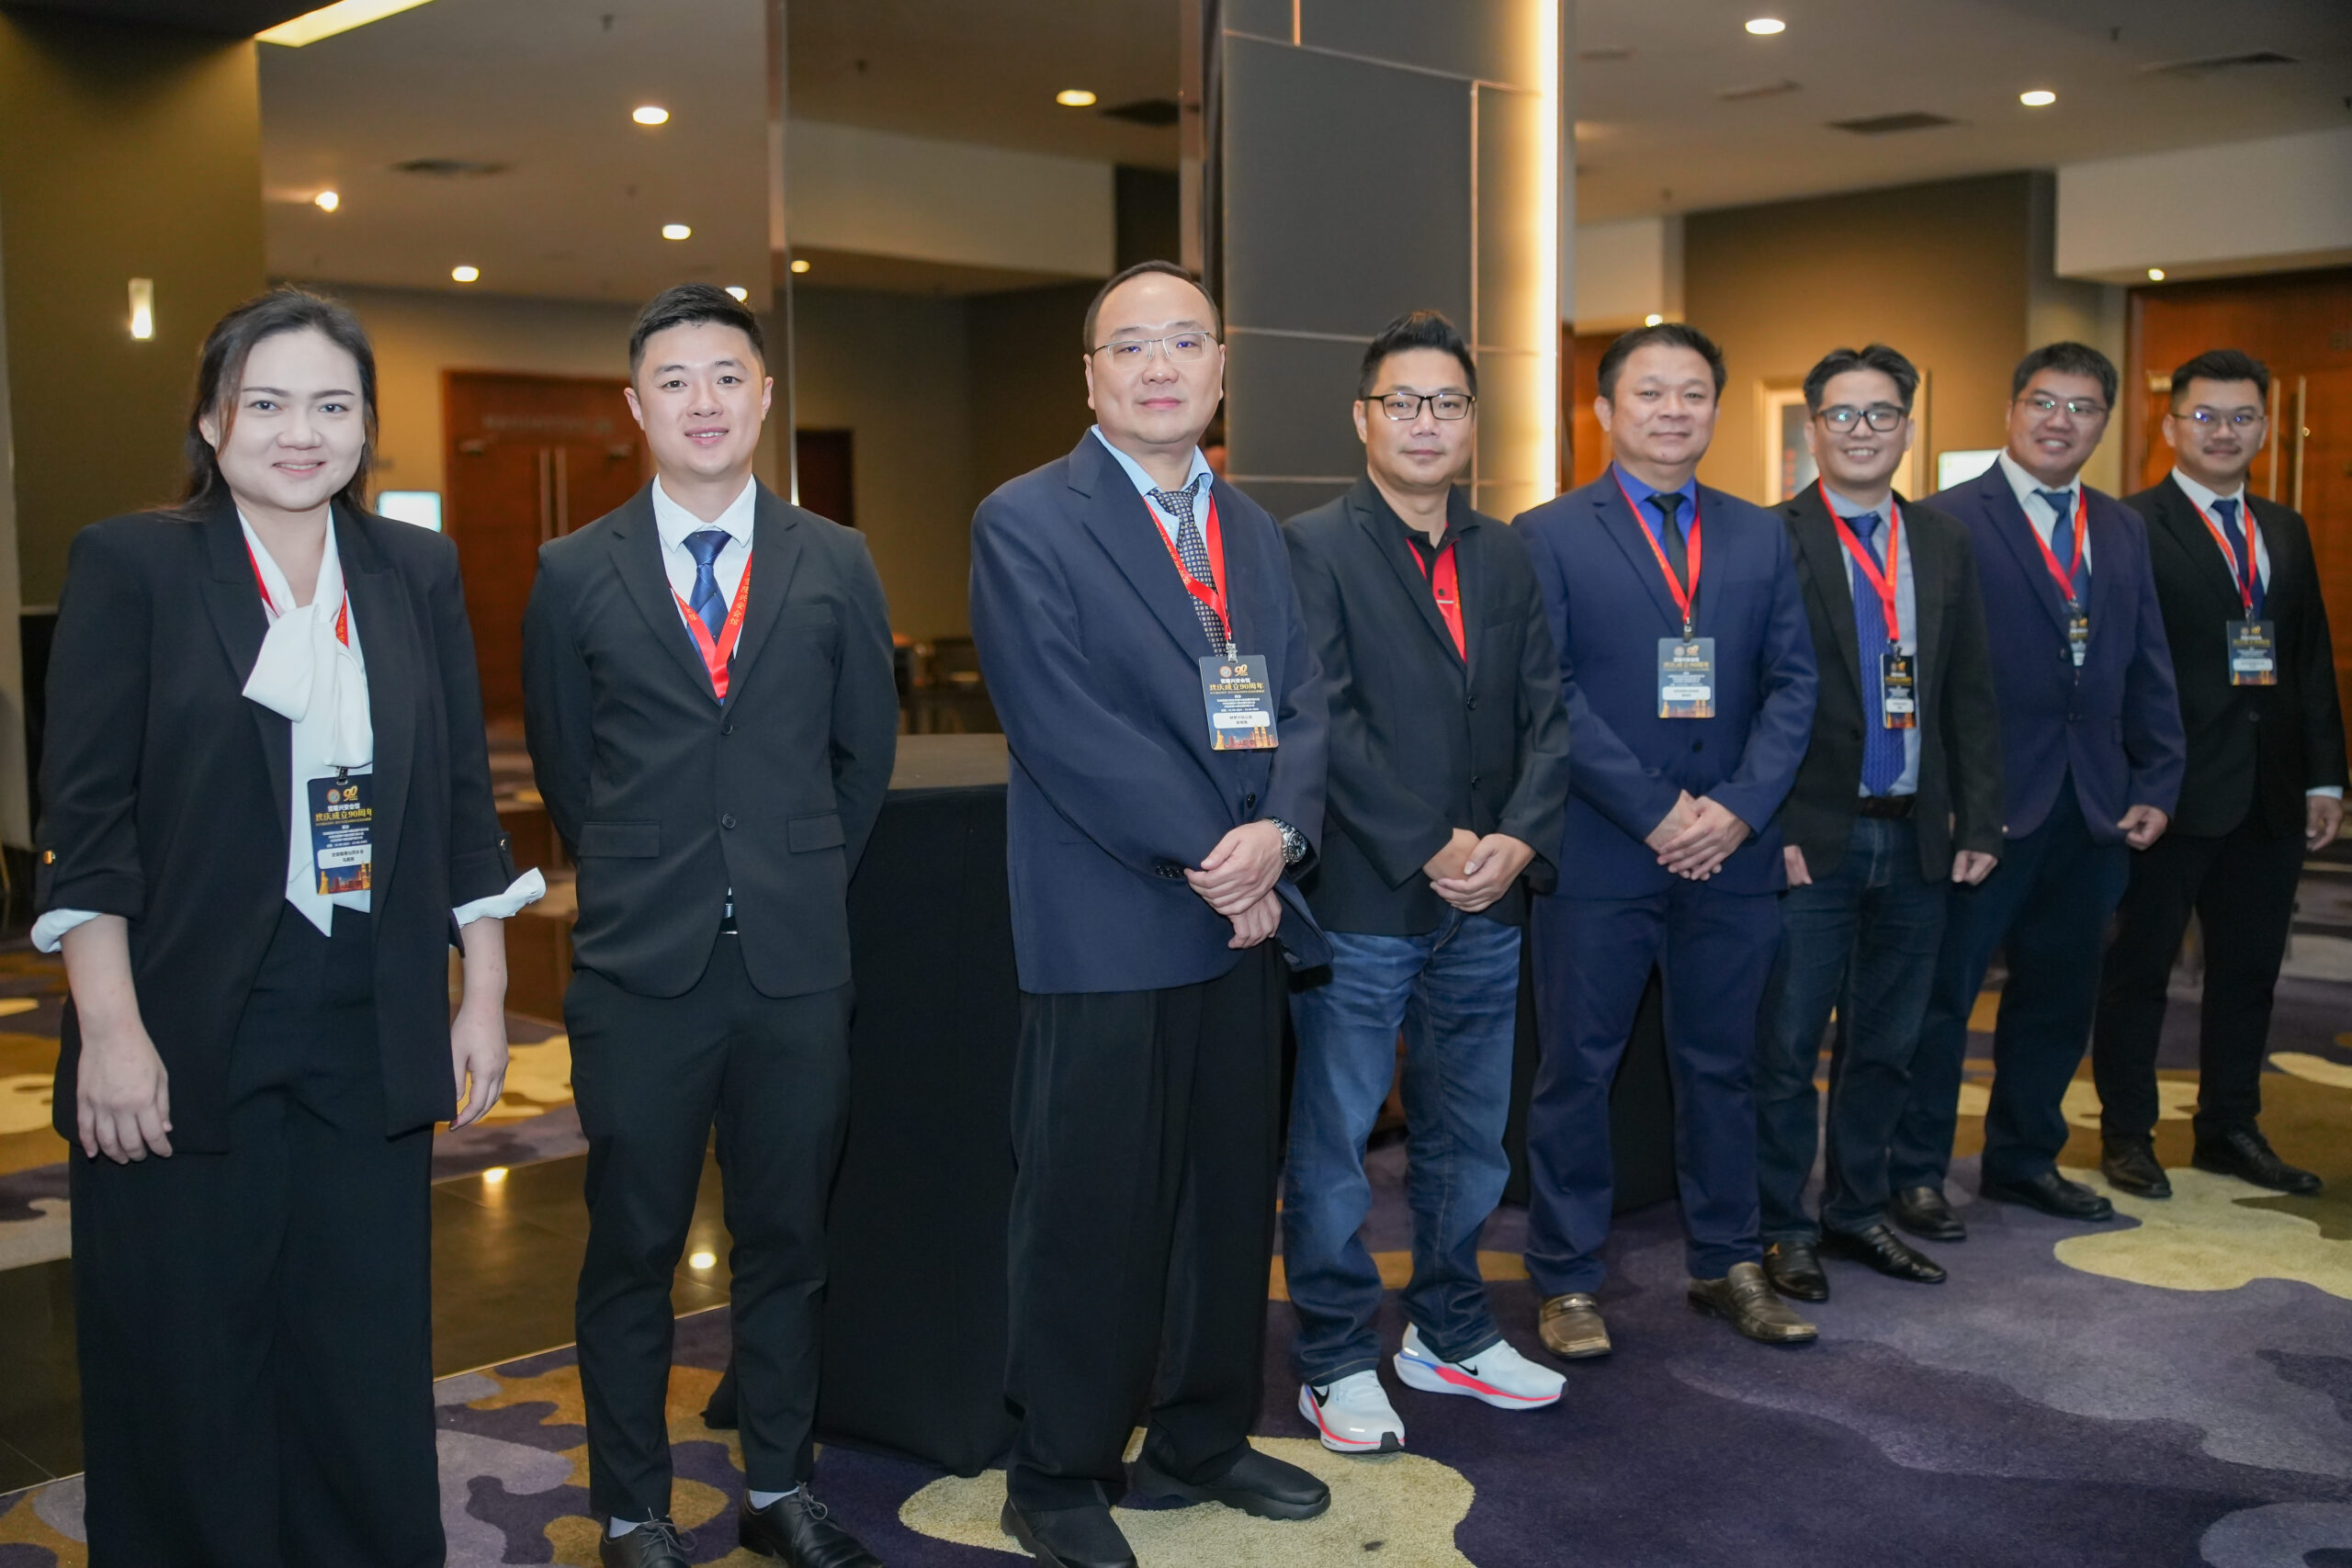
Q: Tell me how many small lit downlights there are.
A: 11